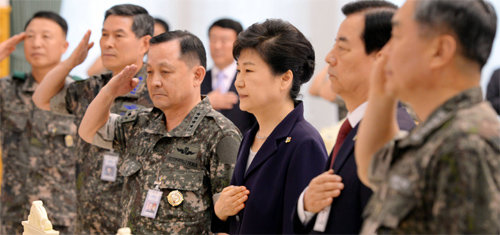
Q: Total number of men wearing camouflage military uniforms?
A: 4